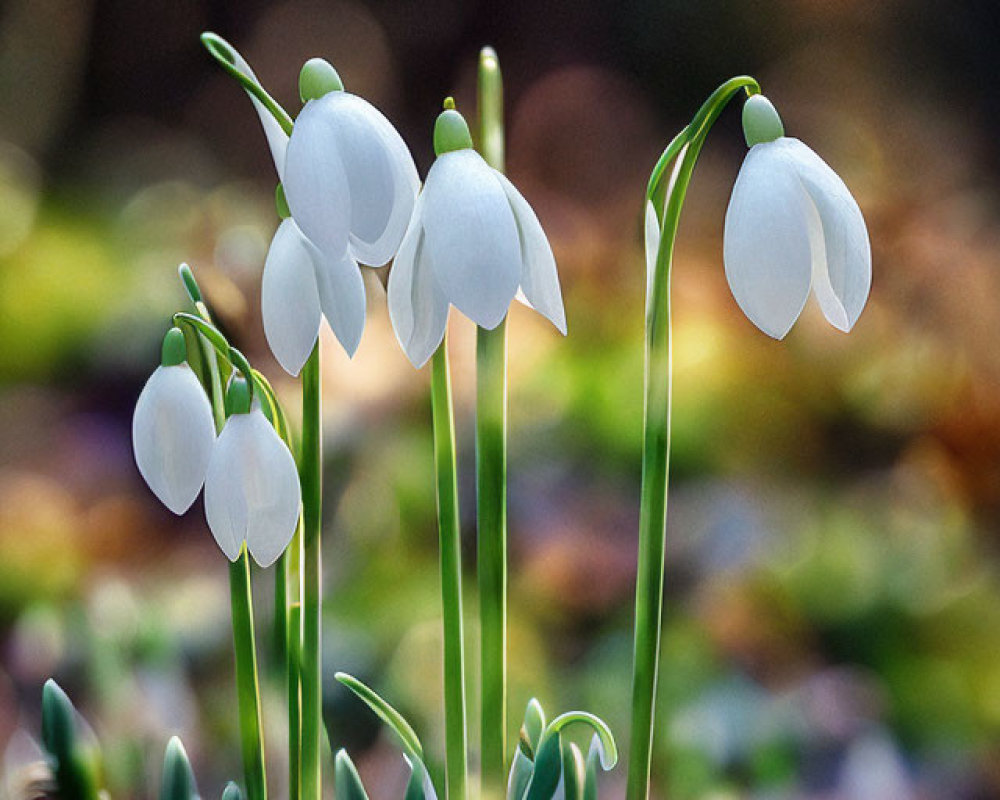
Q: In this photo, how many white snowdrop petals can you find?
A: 12